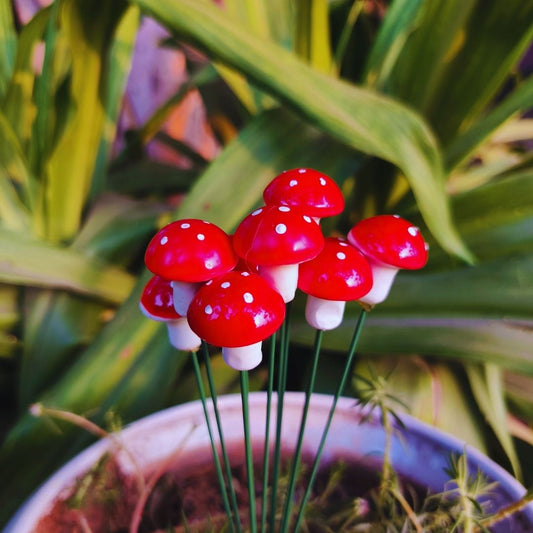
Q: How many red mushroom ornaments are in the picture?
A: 7